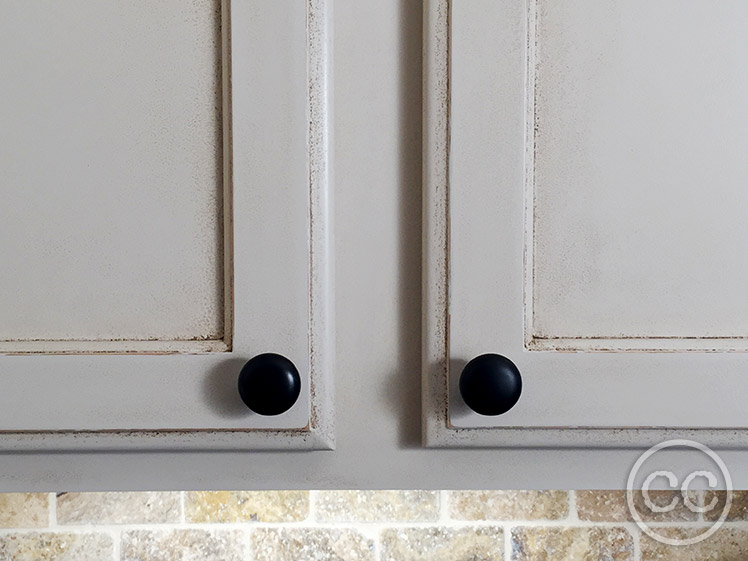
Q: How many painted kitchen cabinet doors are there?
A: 2